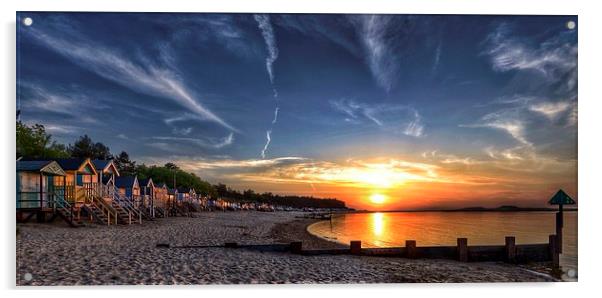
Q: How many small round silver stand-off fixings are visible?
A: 4